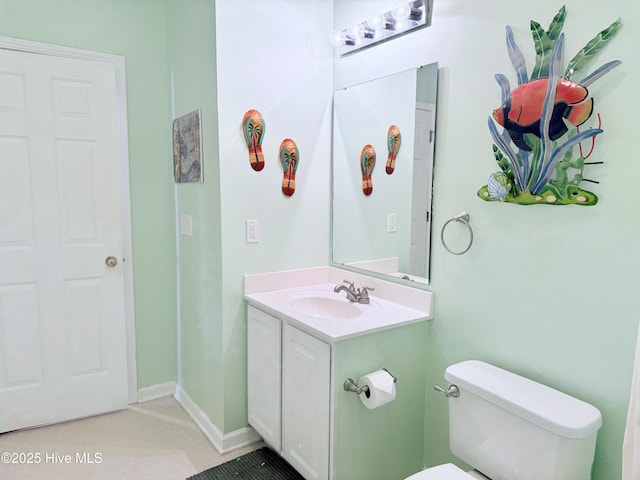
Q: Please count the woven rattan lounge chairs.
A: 0